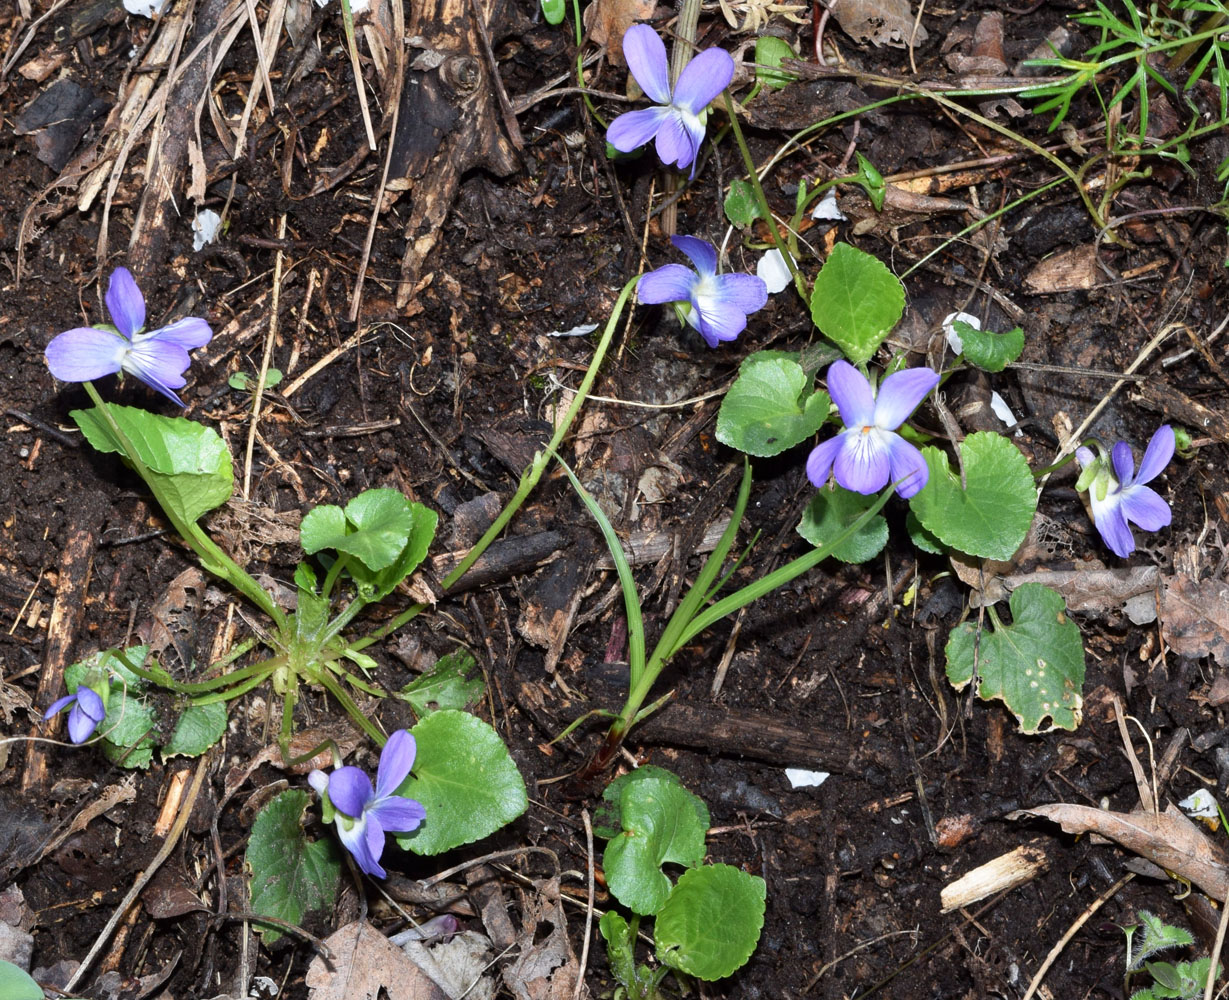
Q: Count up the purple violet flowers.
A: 7